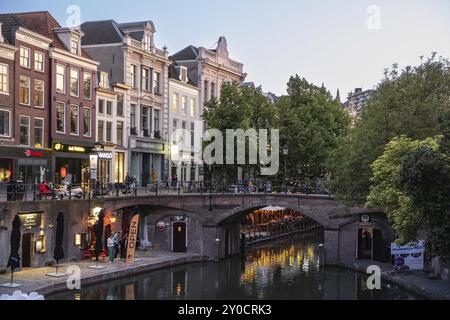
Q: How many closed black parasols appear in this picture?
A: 3